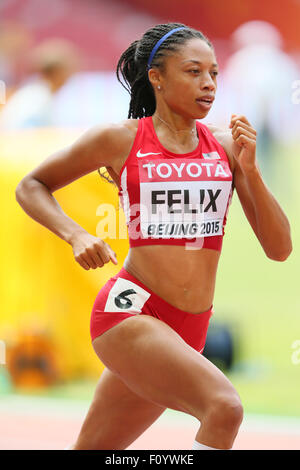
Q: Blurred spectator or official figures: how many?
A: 2